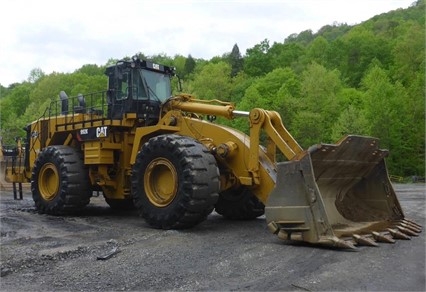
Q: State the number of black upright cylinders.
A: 2